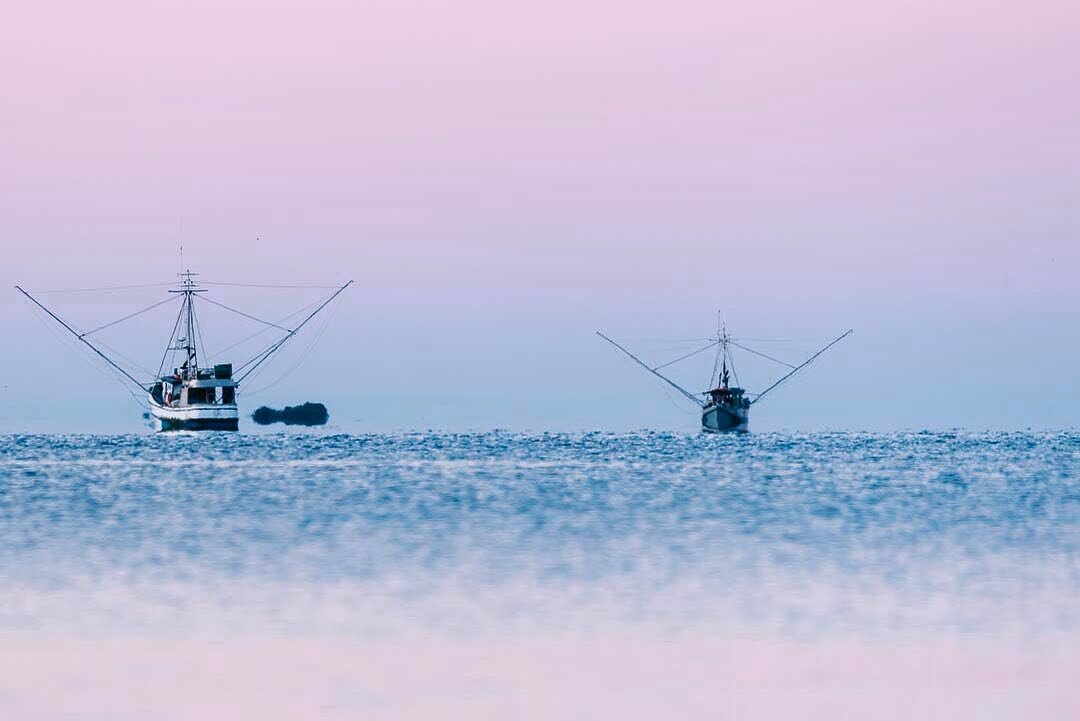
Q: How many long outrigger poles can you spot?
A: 4